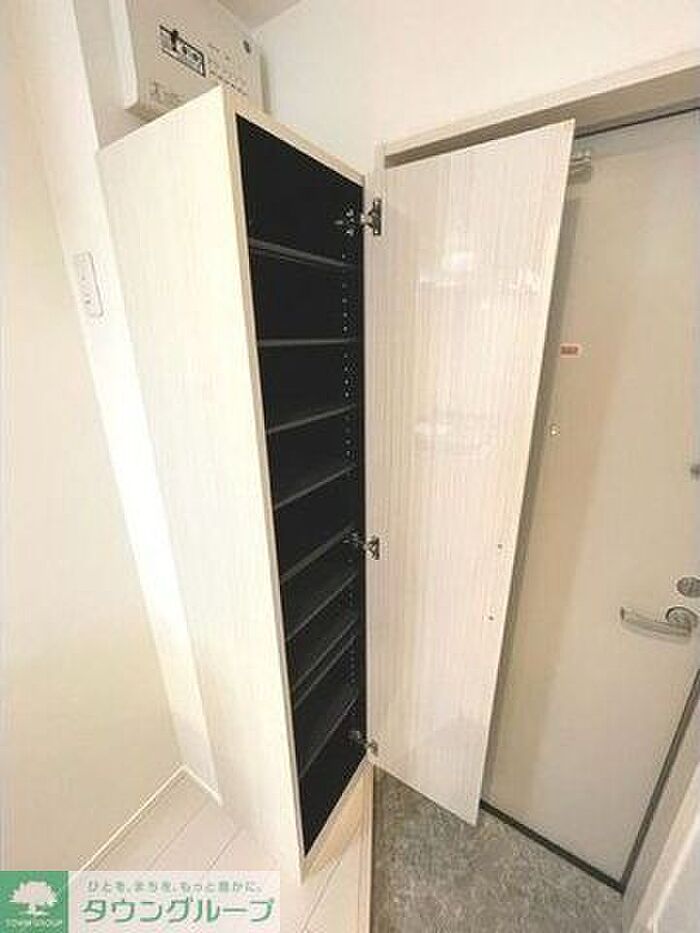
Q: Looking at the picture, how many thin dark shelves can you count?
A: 9